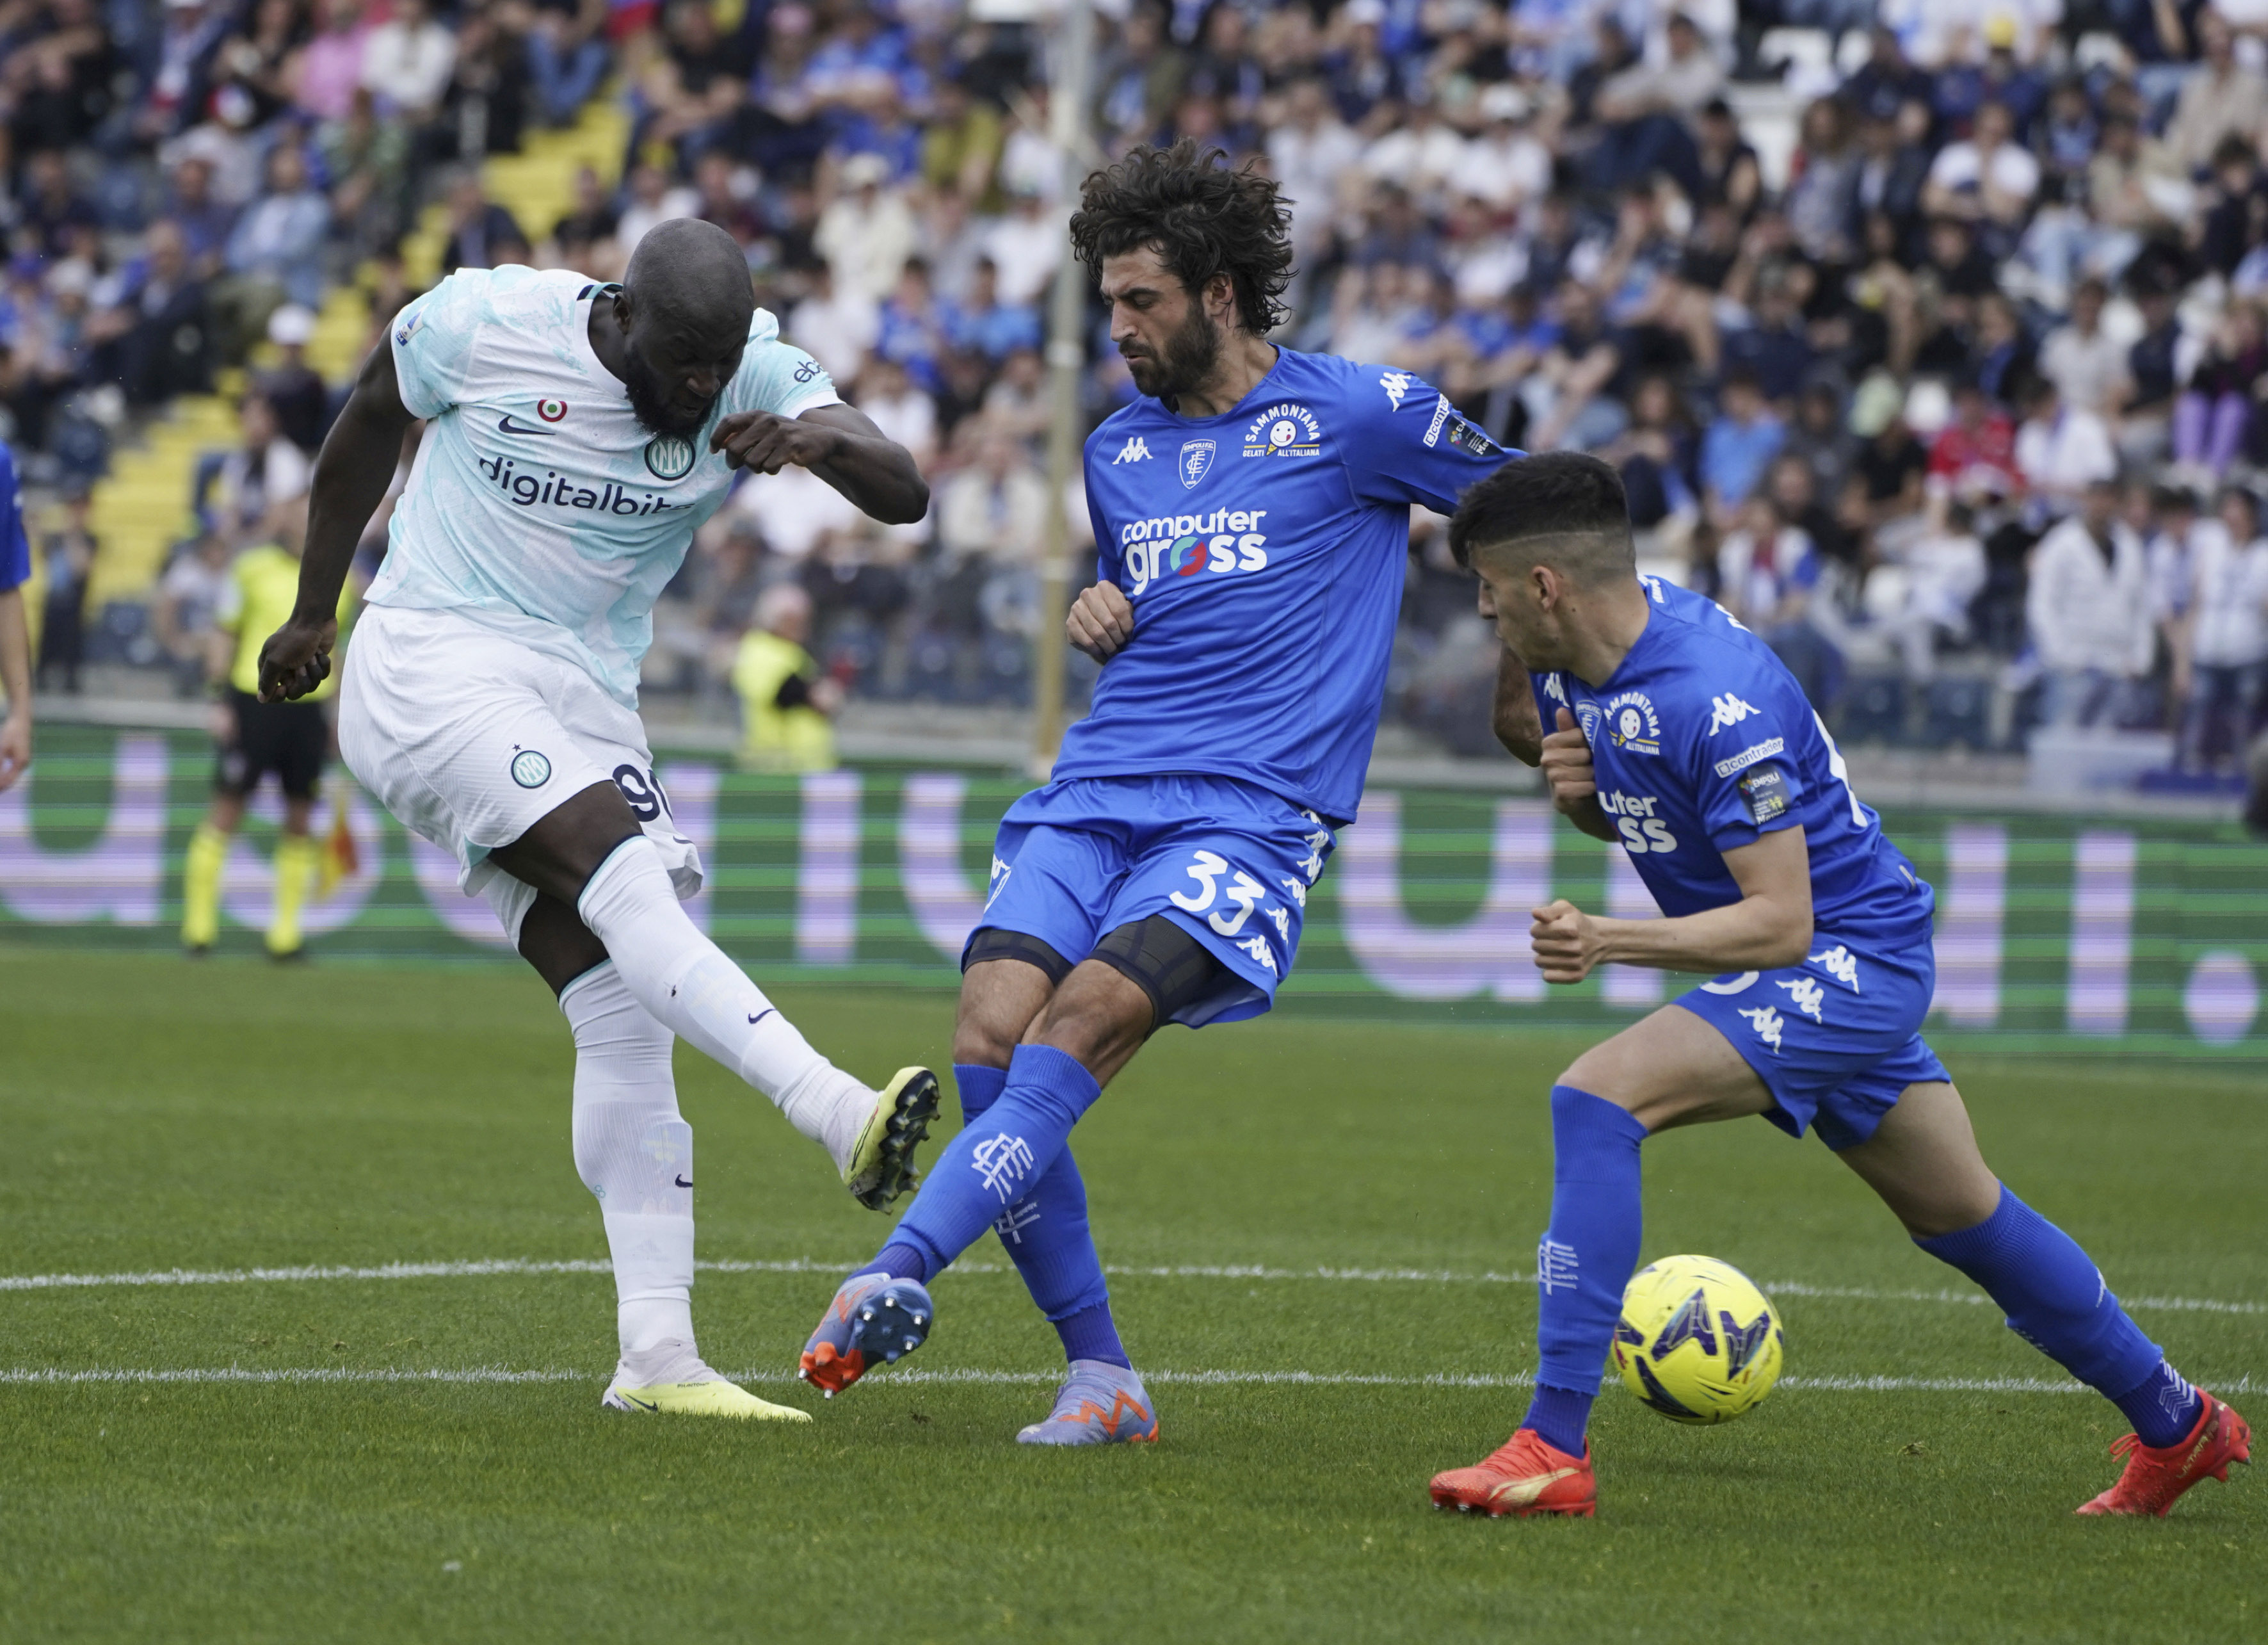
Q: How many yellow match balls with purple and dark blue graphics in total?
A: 1